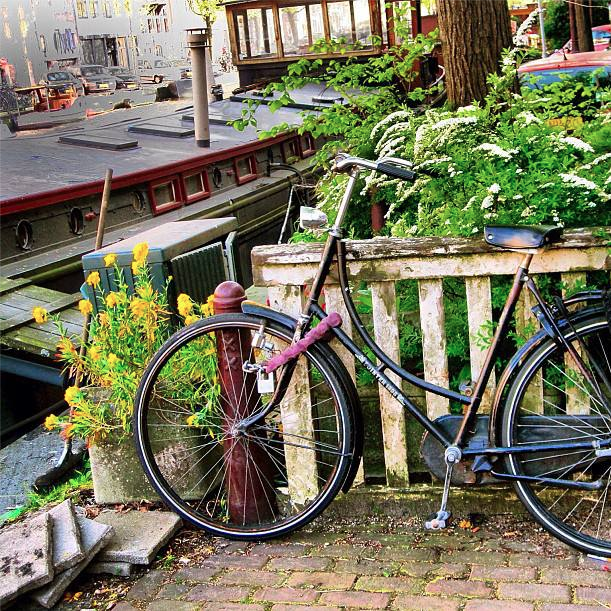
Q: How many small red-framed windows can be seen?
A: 5